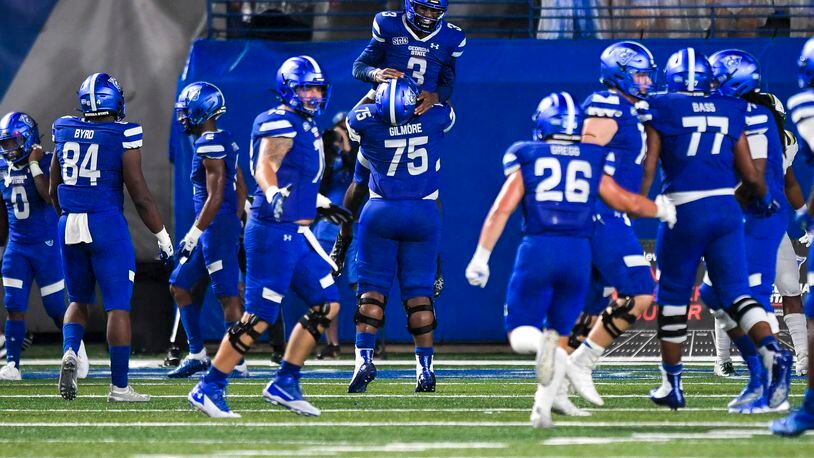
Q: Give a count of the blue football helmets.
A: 11